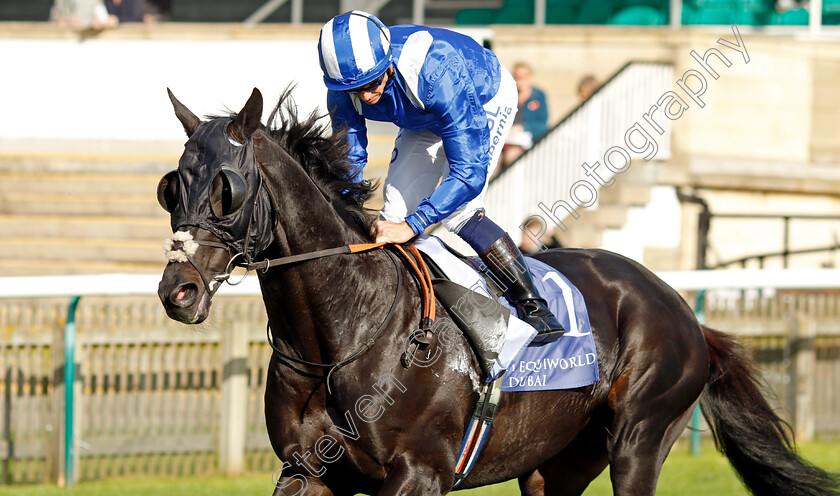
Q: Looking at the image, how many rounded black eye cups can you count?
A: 2